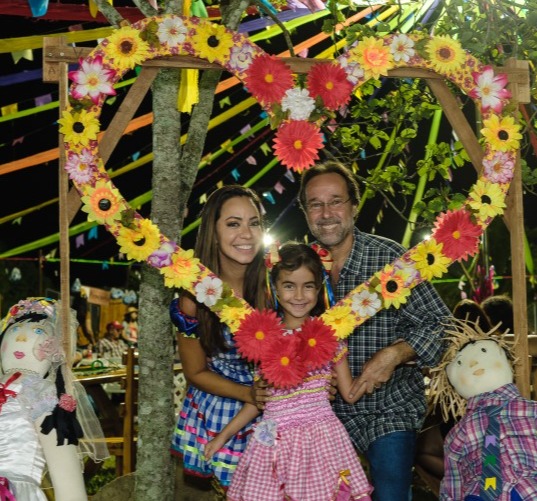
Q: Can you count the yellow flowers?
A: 14